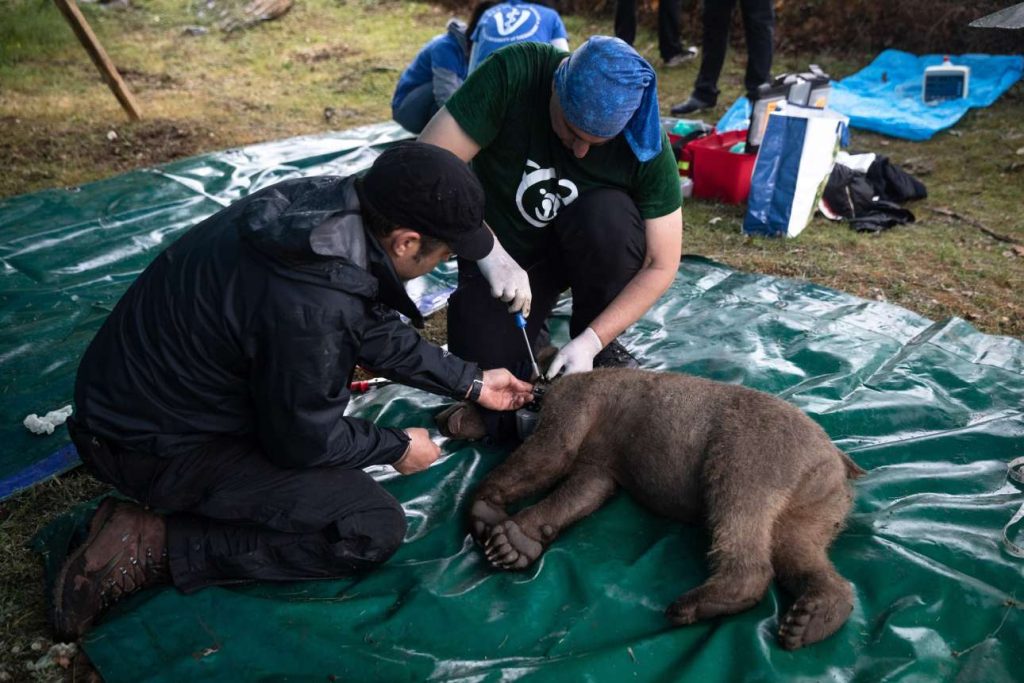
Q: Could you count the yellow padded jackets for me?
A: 0